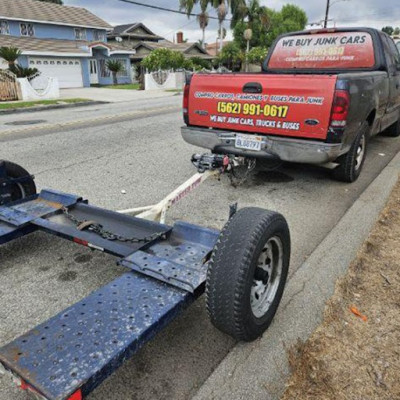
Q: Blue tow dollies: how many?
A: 1